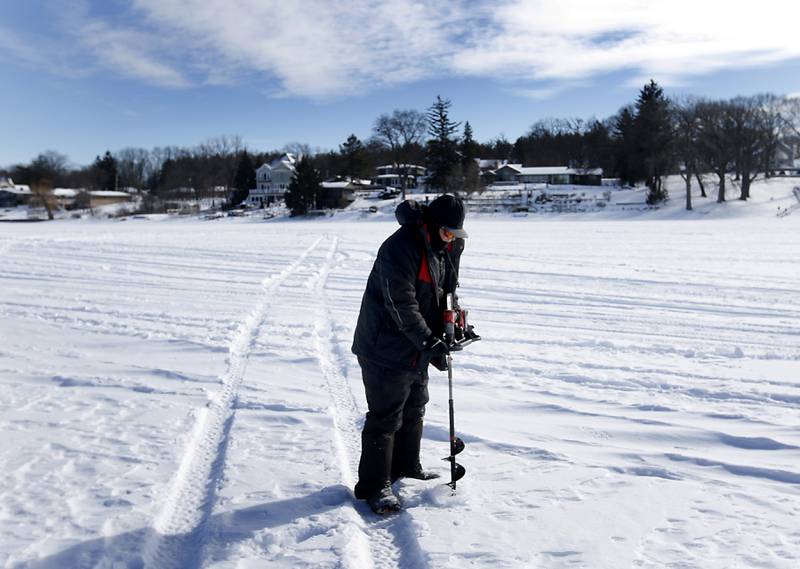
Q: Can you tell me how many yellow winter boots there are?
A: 0